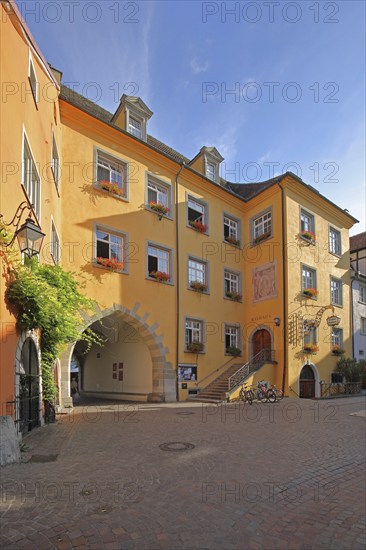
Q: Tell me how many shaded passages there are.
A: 1